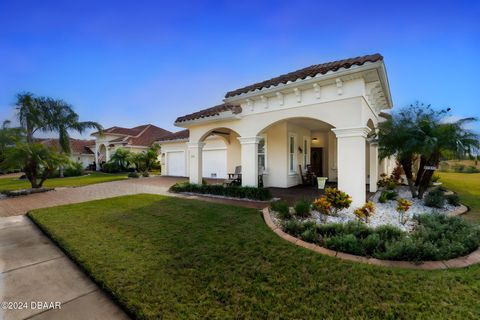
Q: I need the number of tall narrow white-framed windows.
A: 3